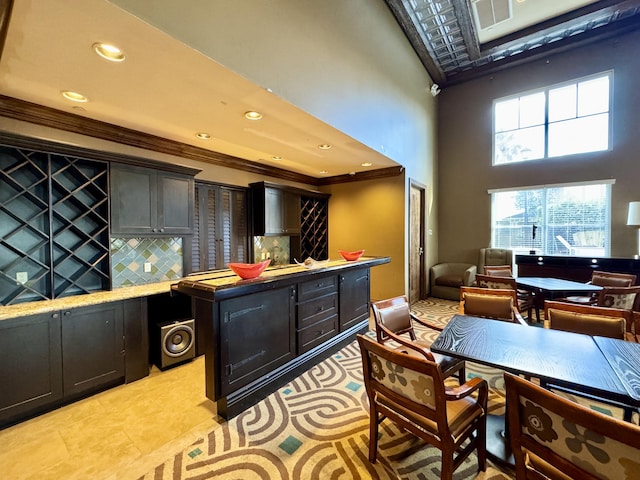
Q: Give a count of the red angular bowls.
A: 2